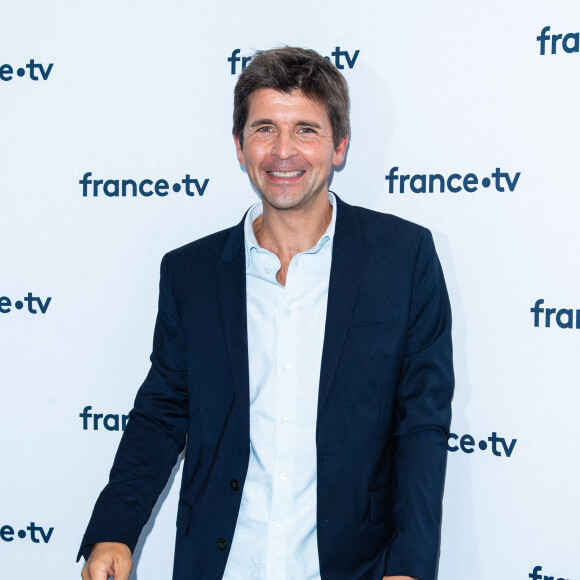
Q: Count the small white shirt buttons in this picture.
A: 6